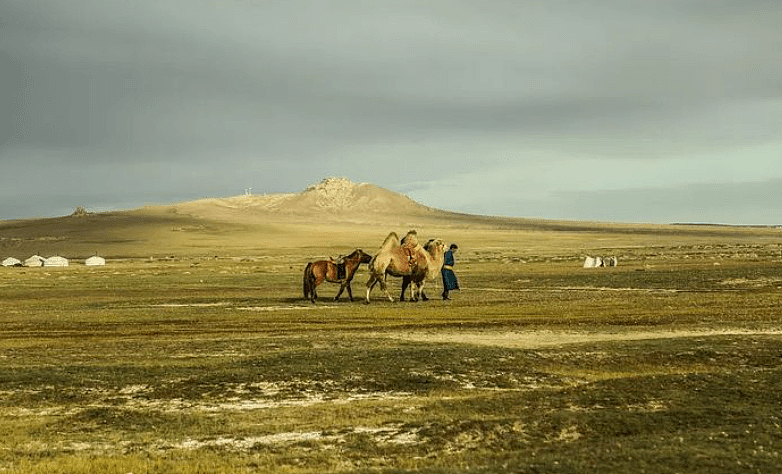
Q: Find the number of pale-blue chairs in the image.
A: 0